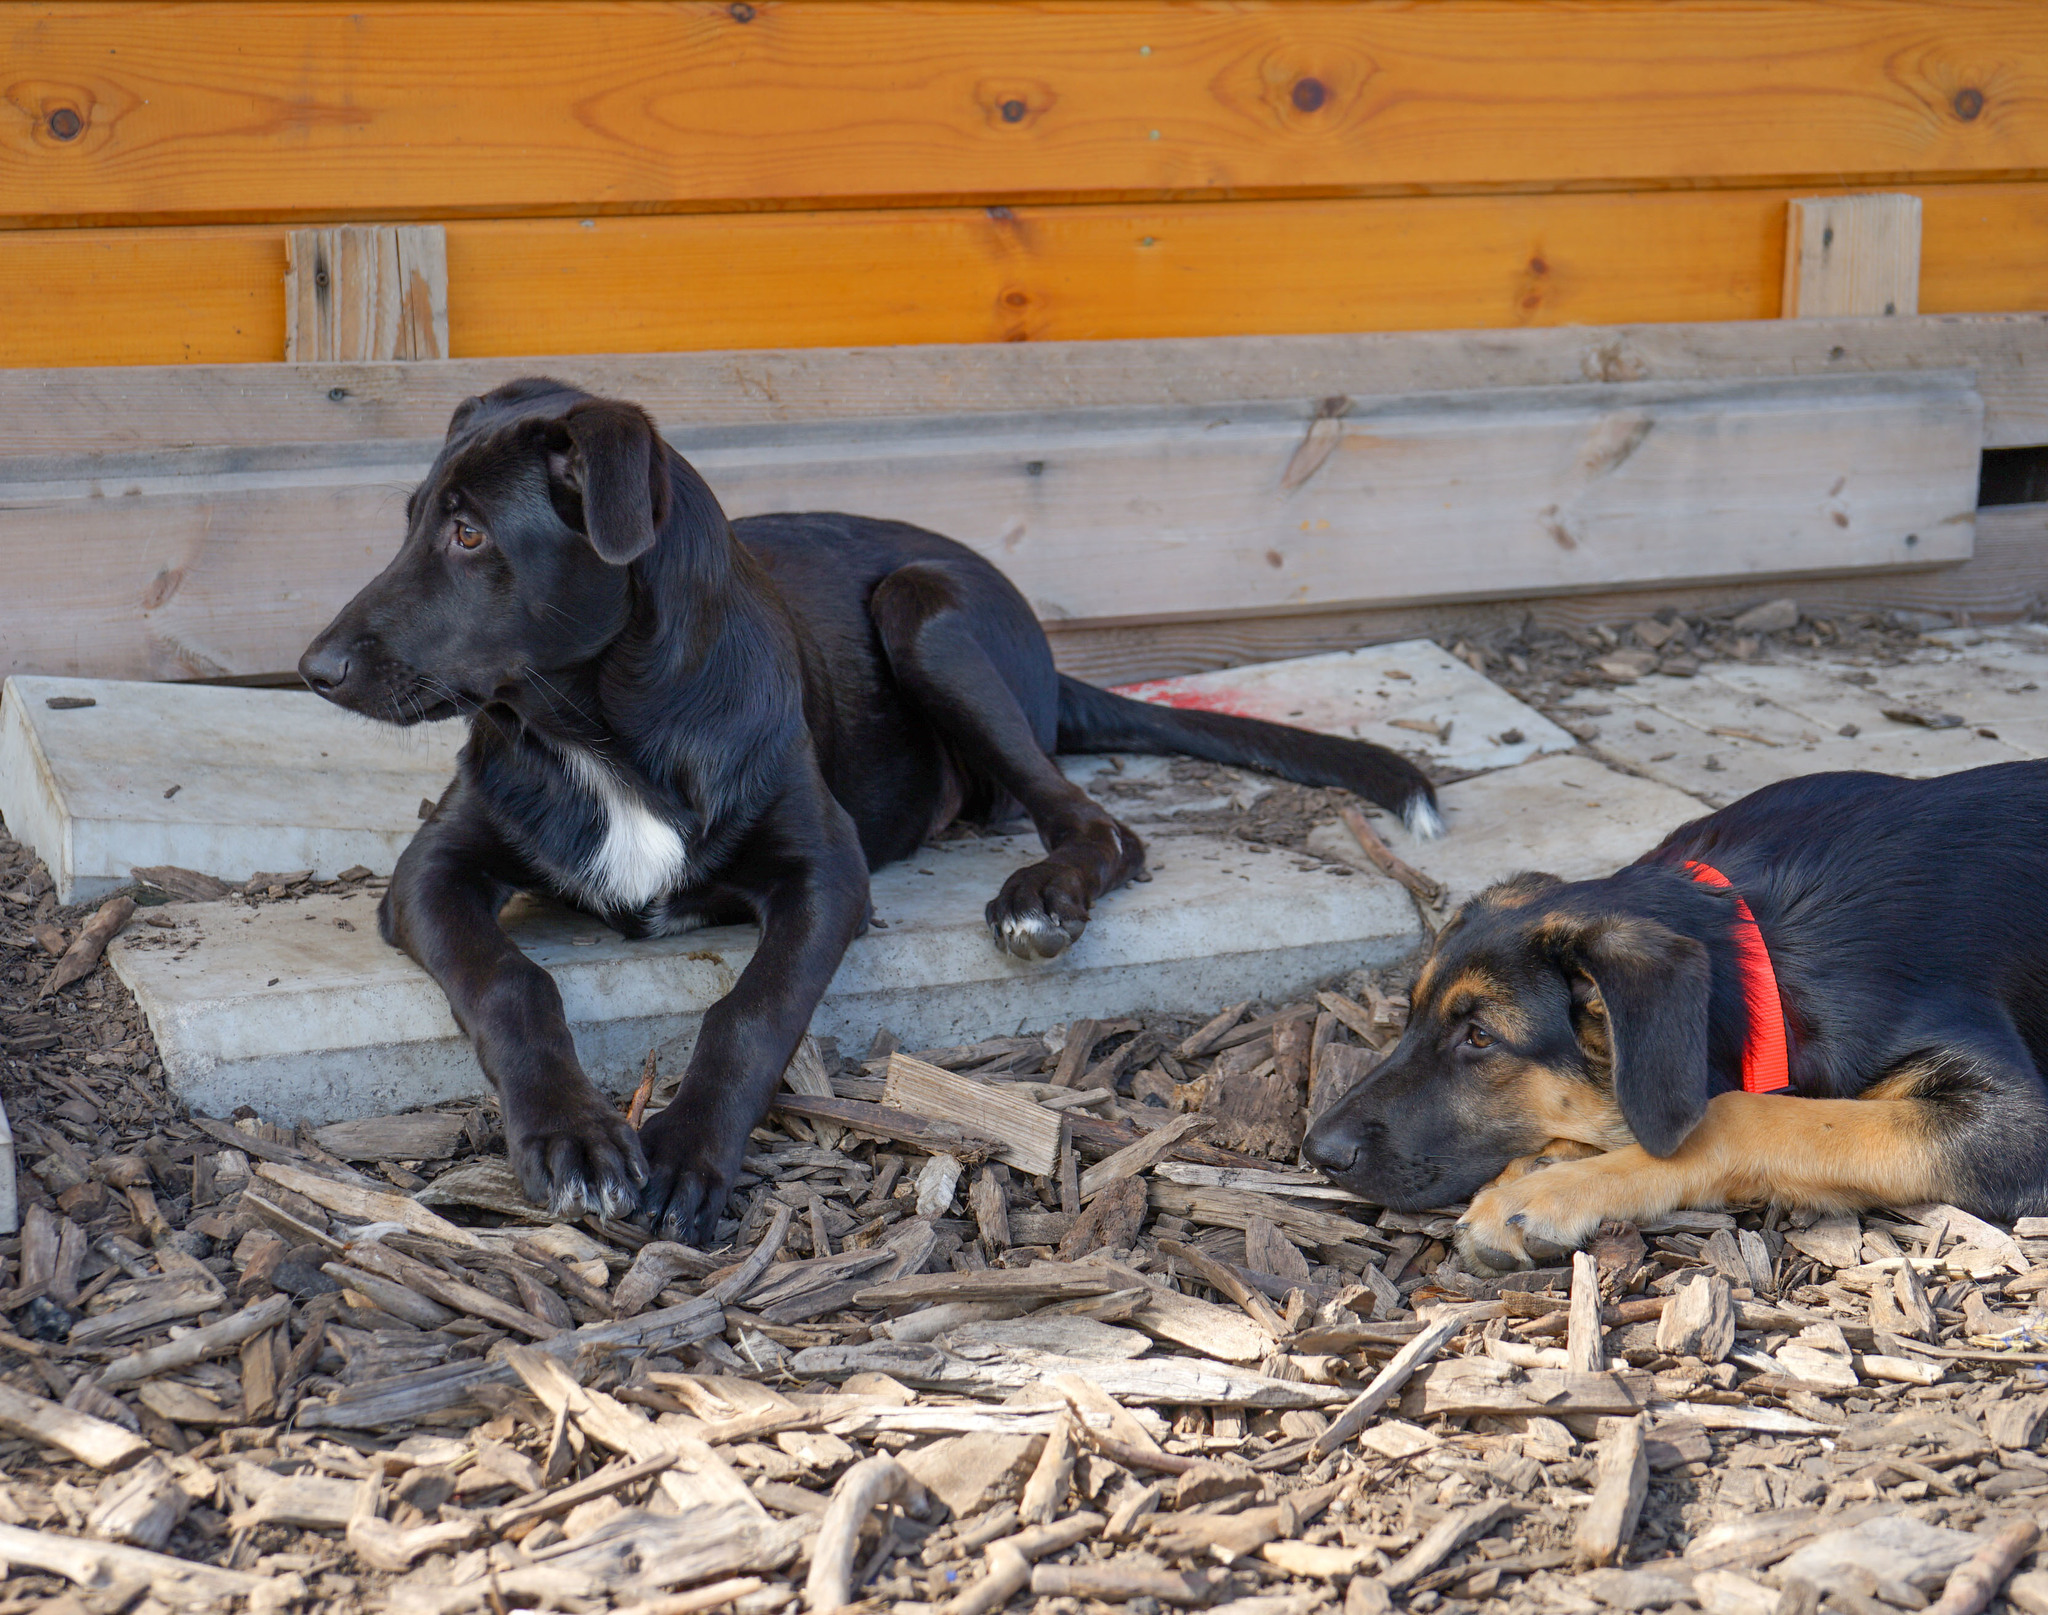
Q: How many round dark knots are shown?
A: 5